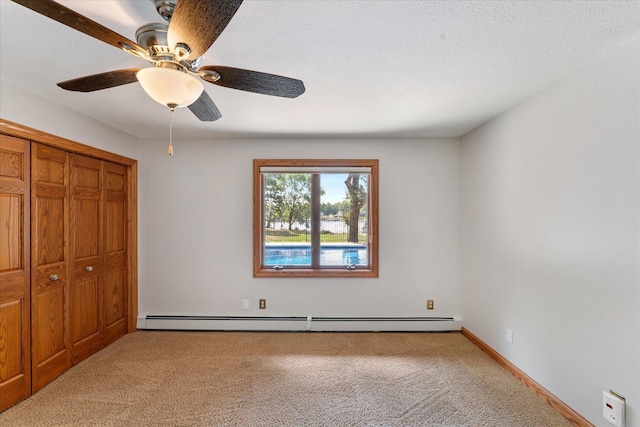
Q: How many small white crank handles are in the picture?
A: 2